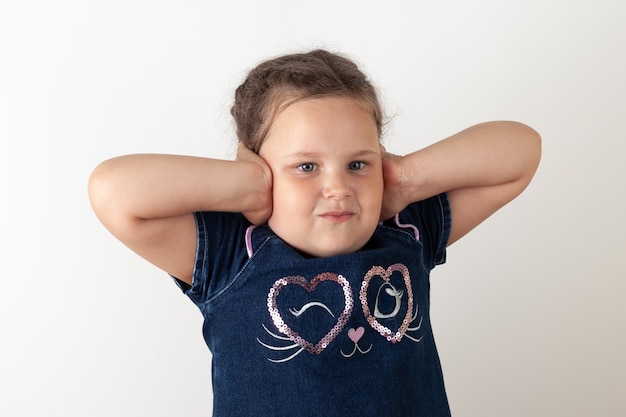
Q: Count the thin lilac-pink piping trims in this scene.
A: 2